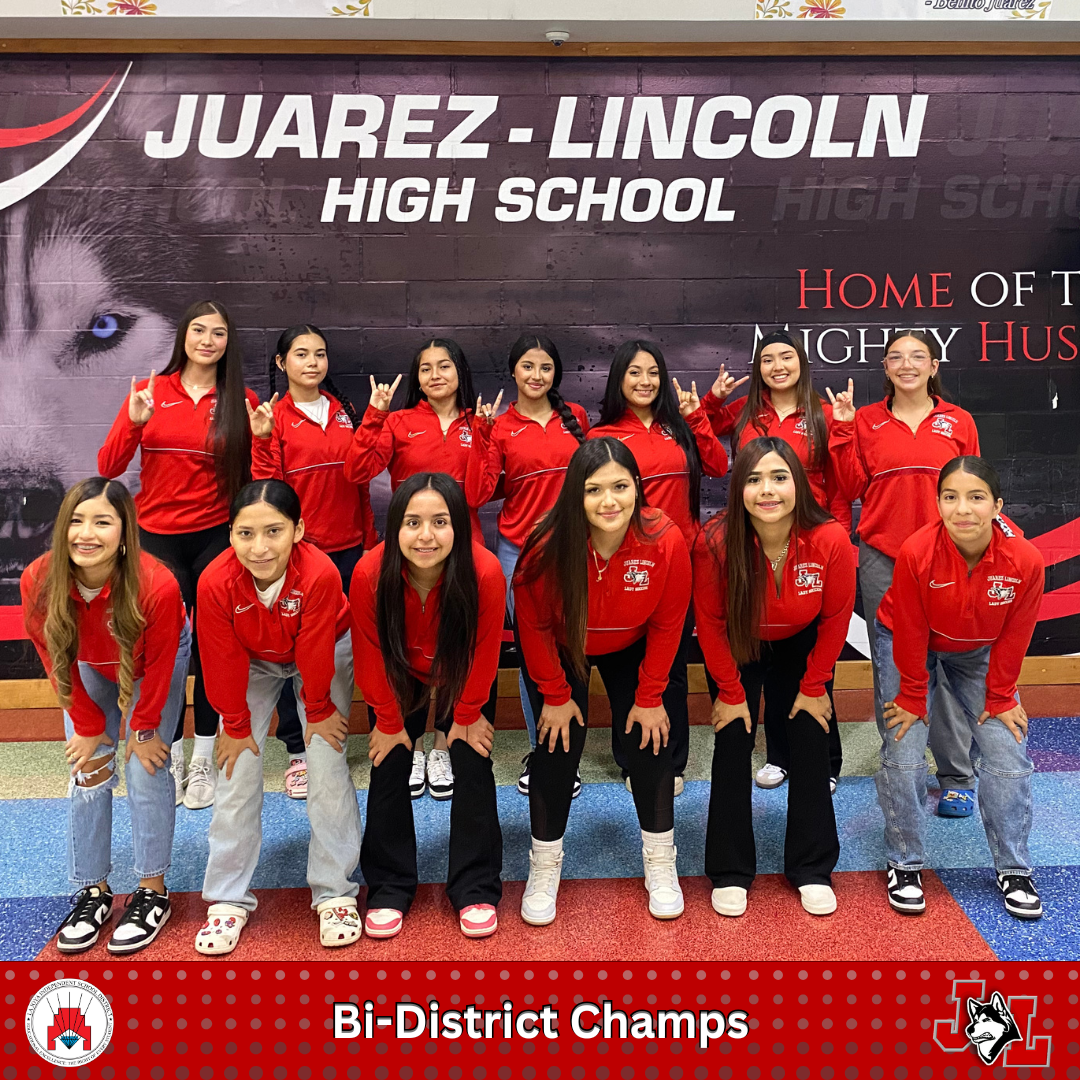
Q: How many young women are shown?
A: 13